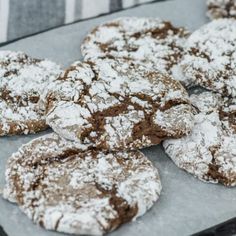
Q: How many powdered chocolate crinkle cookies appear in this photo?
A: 7